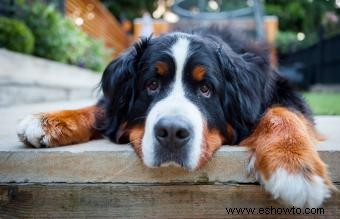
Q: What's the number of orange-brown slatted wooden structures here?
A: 1